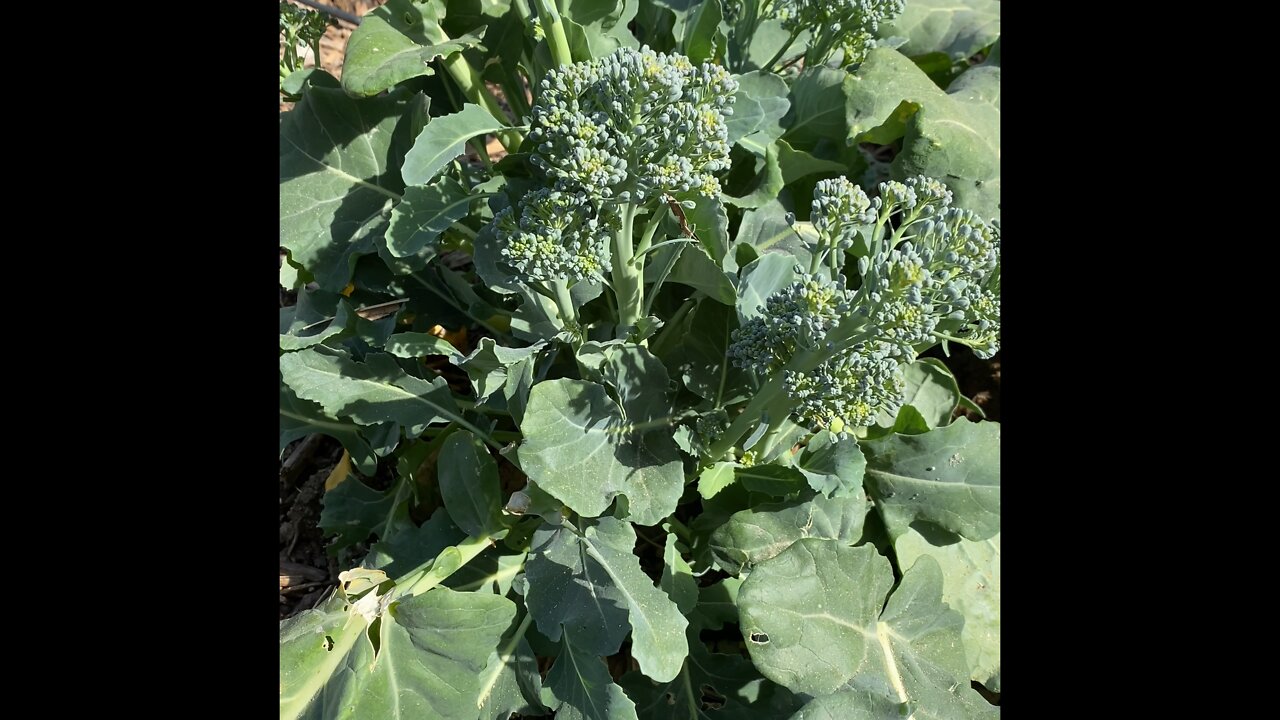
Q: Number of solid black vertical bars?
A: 2